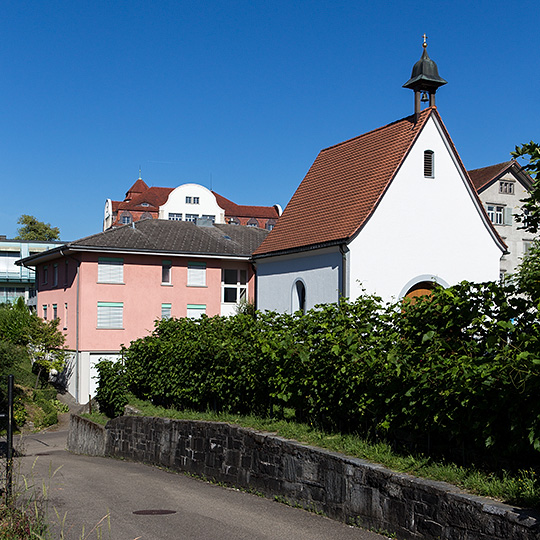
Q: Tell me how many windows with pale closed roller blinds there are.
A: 5